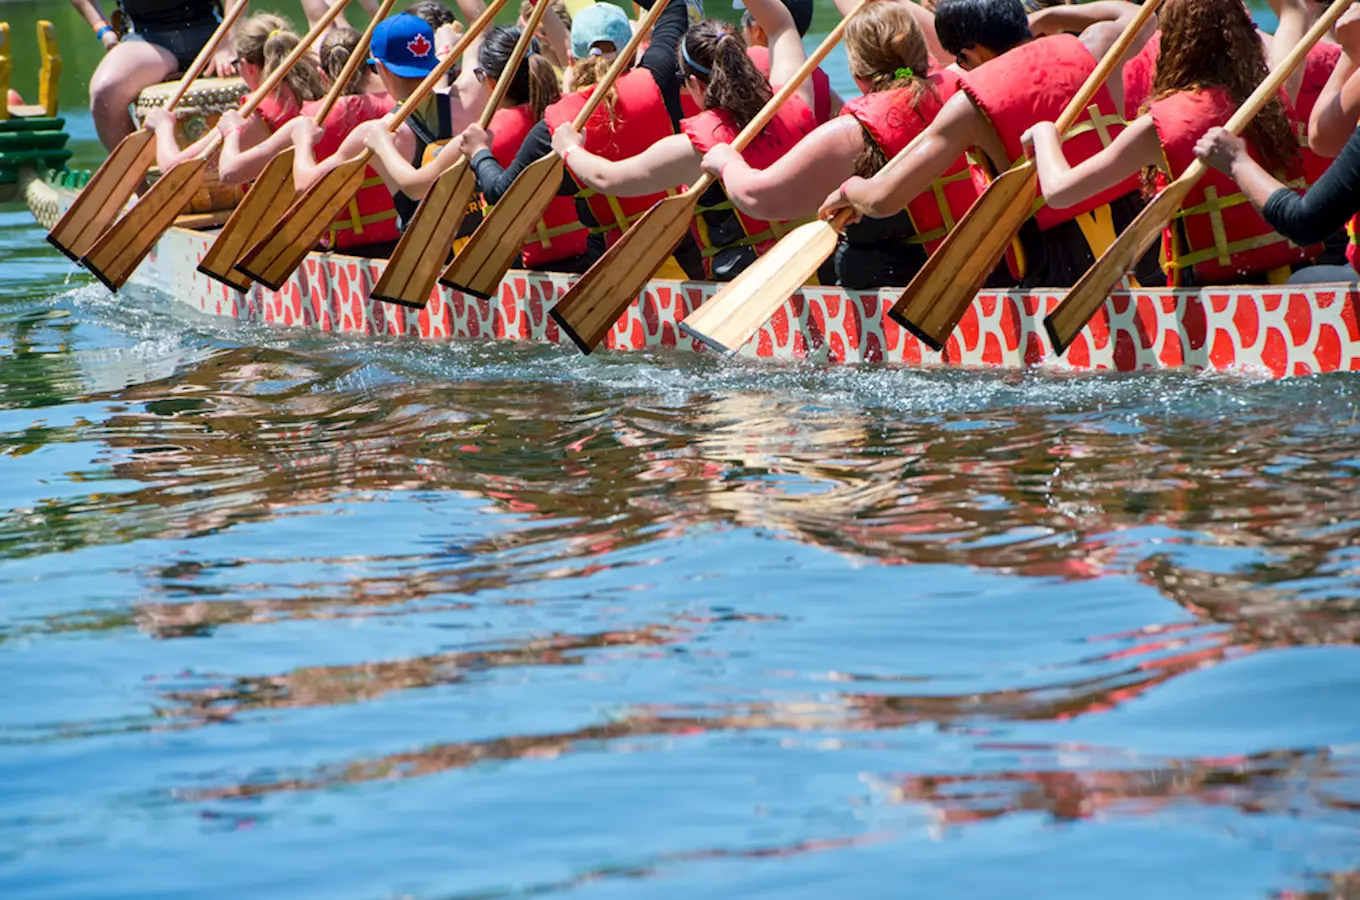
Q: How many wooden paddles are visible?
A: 10